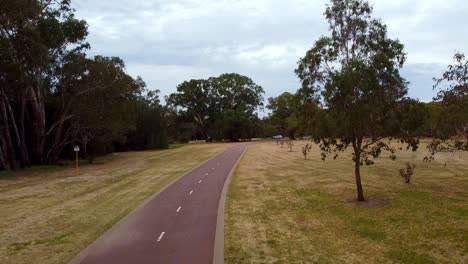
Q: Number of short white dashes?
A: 7